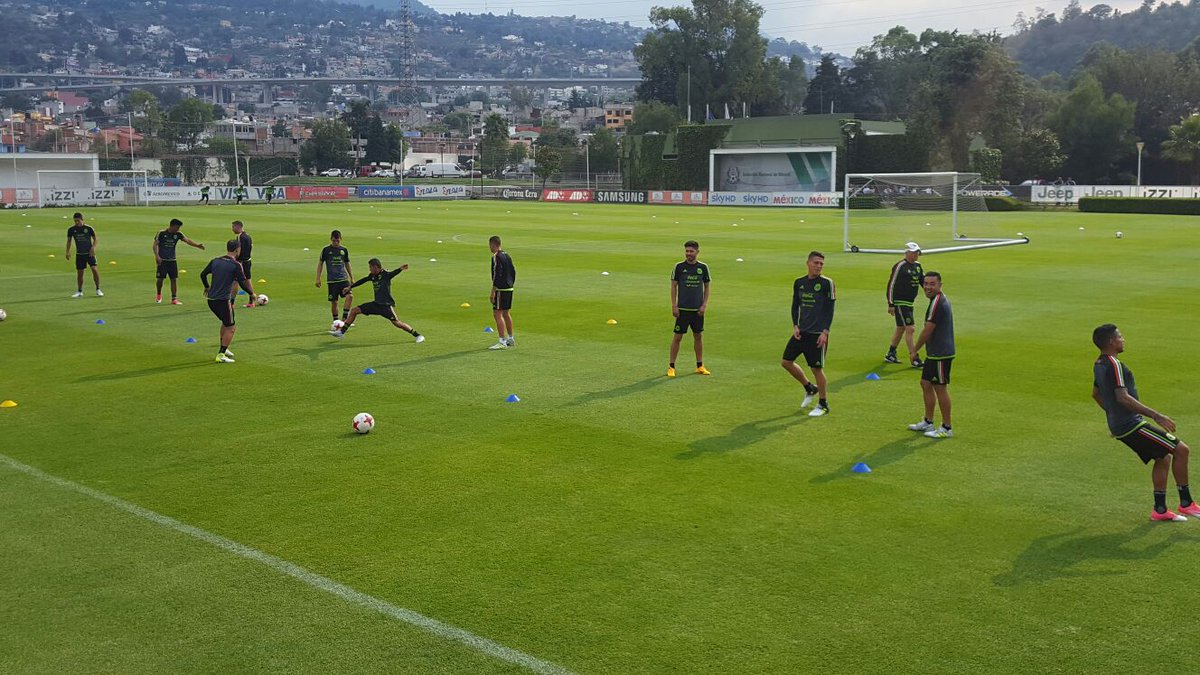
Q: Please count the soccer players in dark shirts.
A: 12